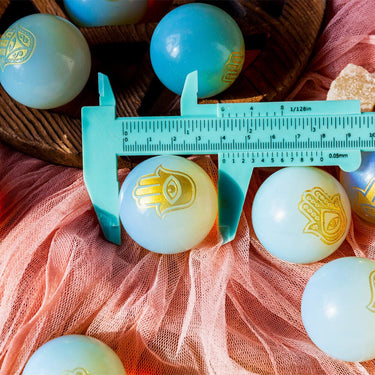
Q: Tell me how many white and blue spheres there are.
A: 8